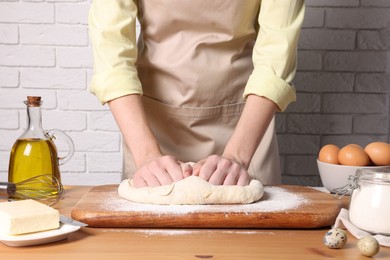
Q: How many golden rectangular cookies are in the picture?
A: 0